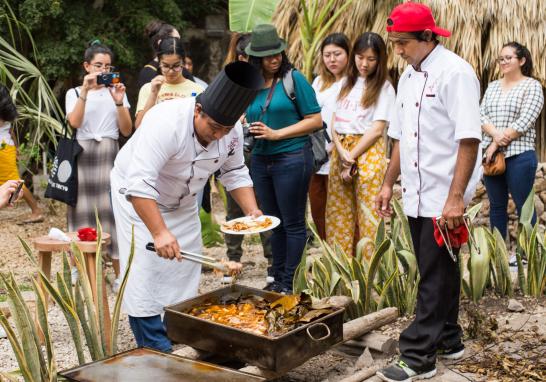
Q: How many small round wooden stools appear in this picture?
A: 1